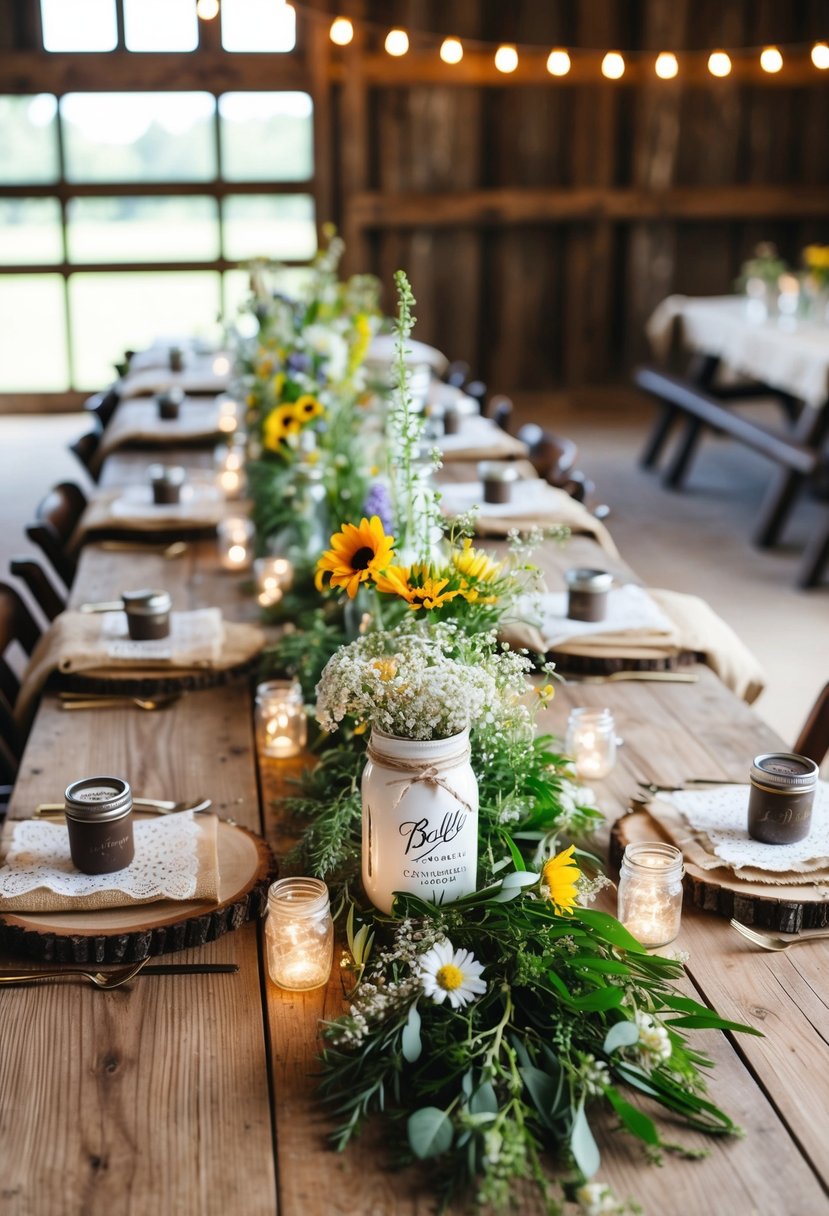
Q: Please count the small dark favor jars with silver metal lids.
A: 9